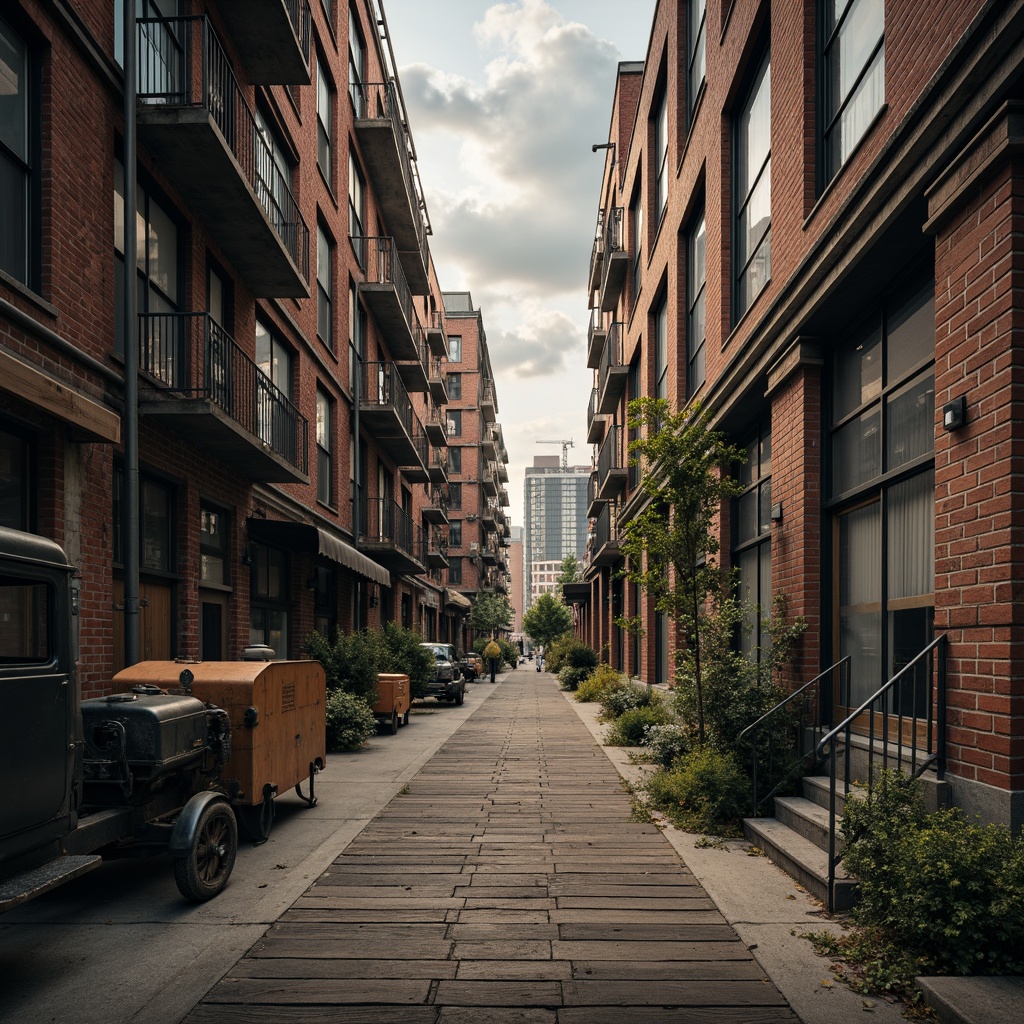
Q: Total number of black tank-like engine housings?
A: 1